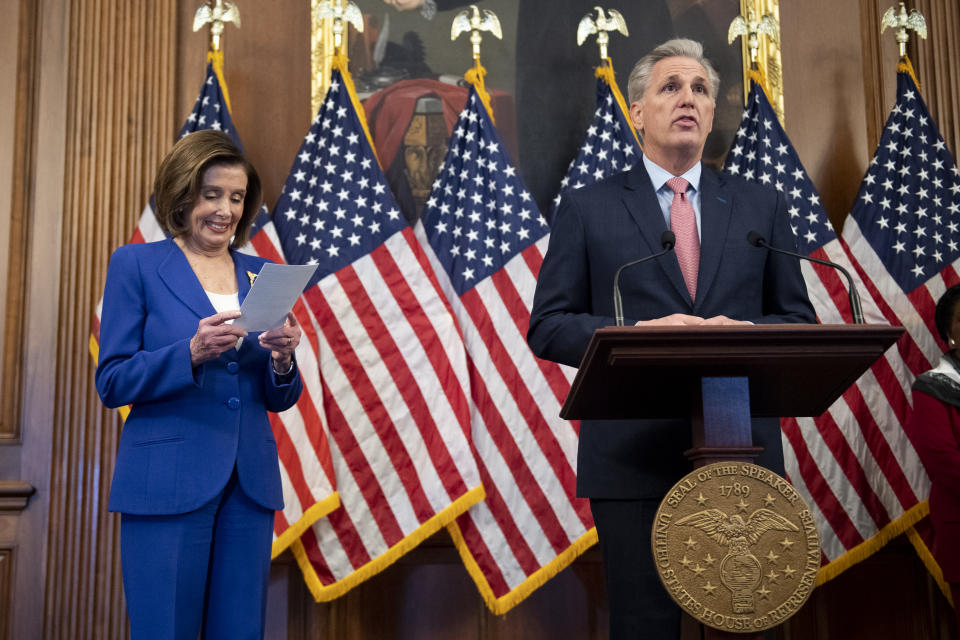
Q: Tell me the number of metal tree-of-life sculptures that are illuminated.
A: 0